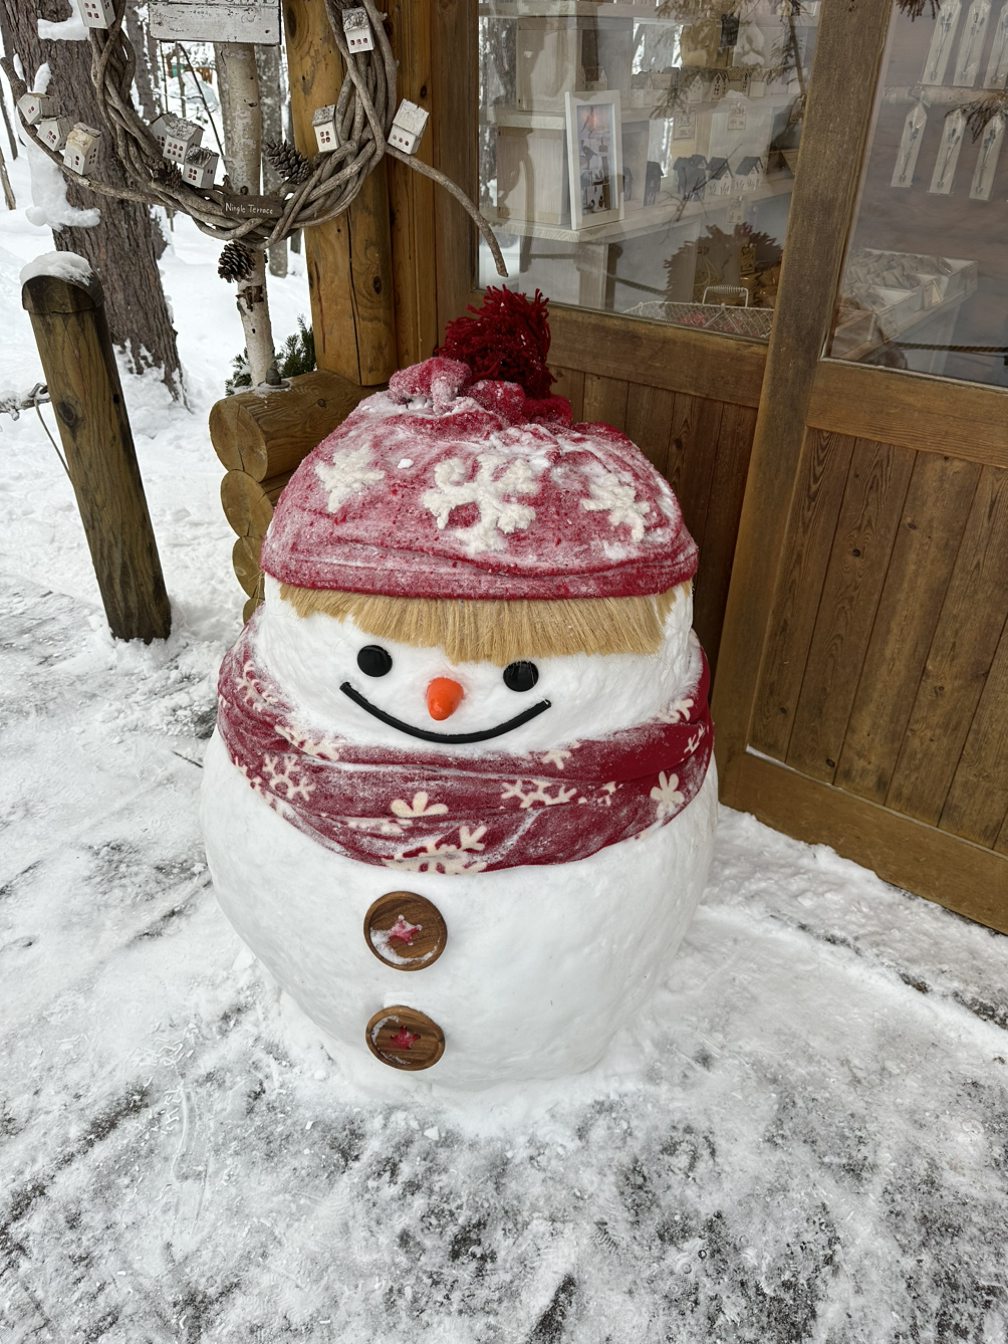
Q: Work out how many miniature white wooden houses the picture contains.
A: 10